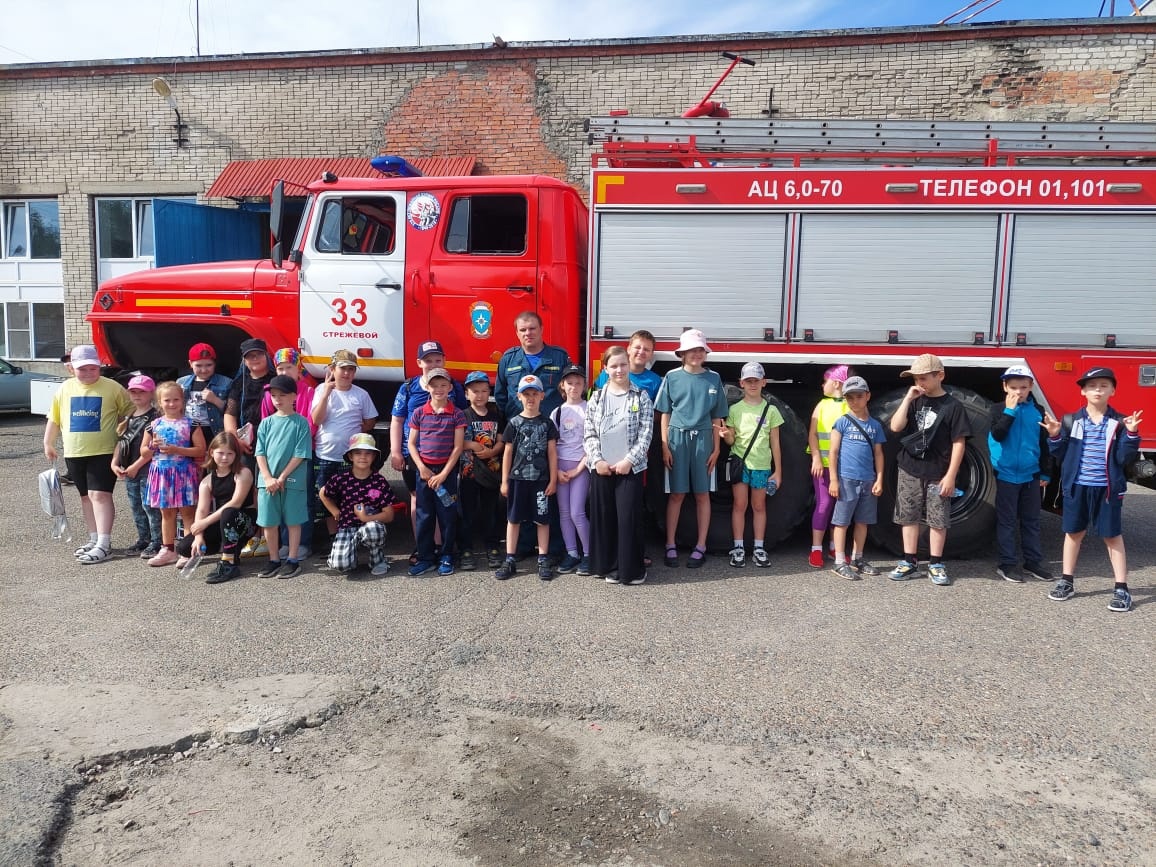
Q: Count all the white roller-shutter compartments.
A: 3